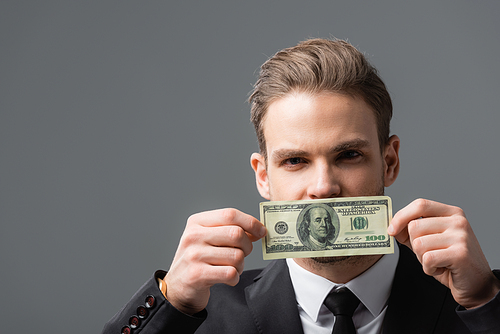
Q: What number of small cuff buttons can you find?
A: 4